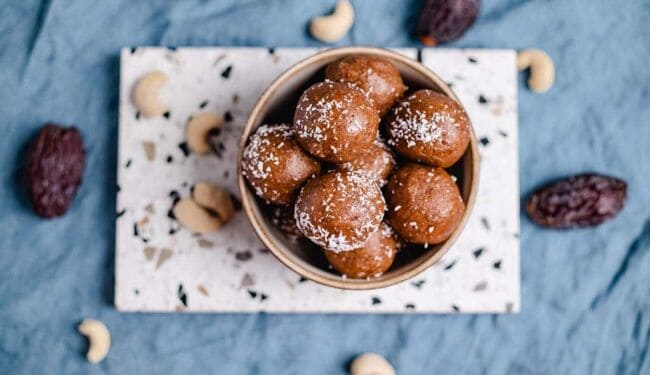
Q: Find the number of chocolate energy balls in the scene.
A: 8